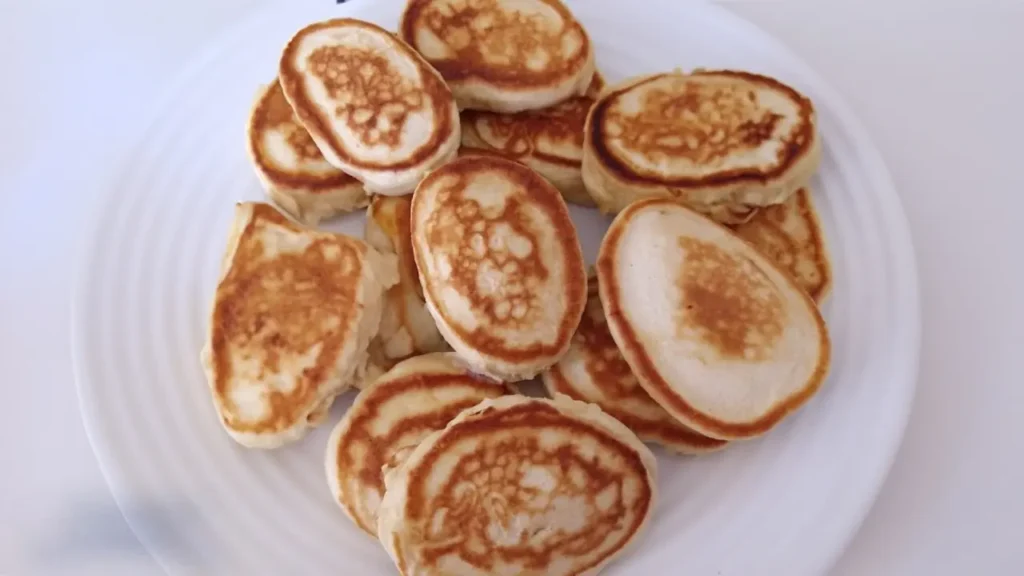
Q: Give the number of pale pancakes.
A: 1